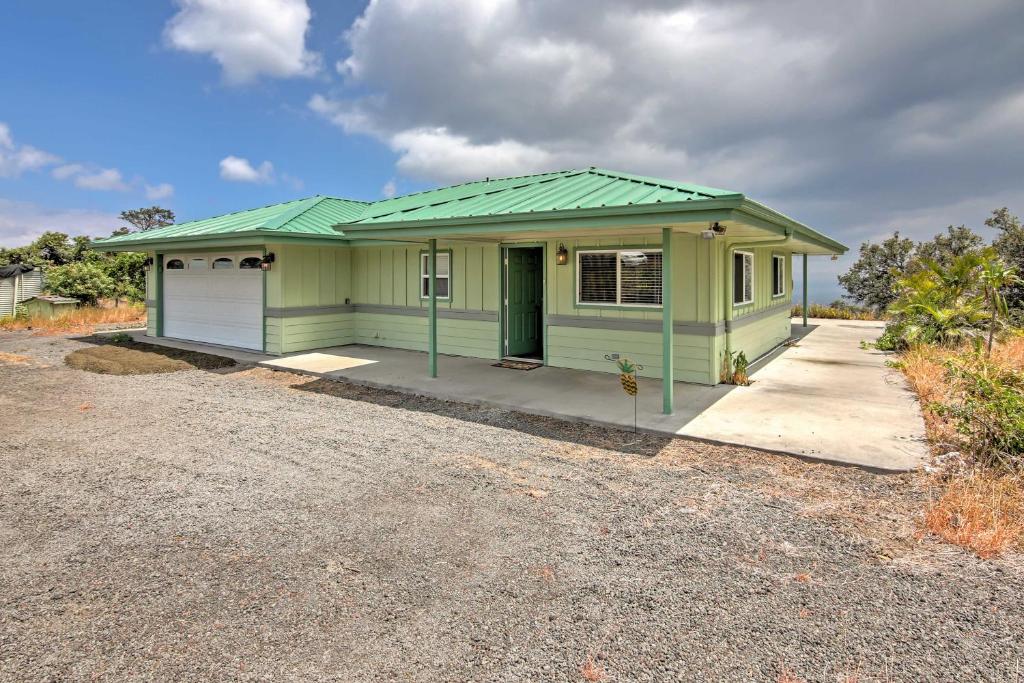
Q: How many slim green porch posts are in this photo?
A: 3